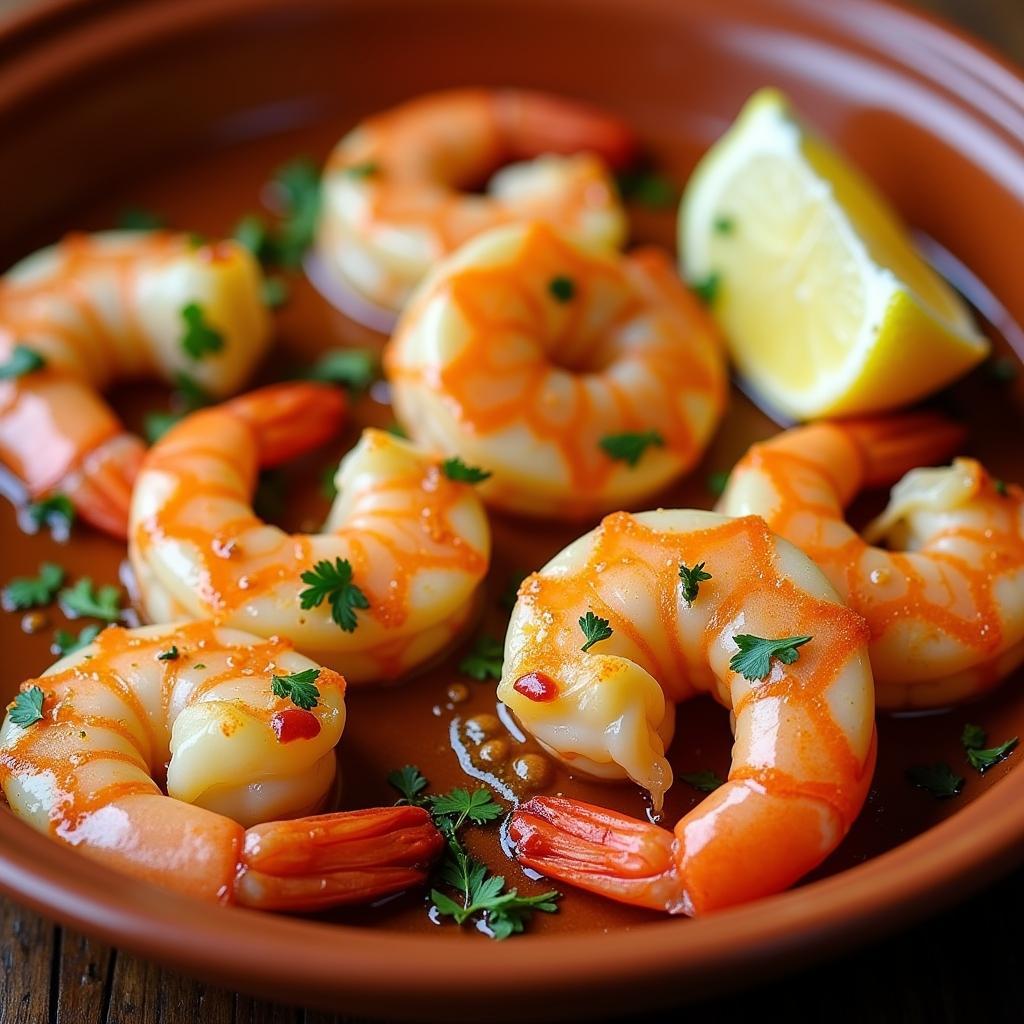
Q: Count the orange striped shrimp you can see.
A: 7